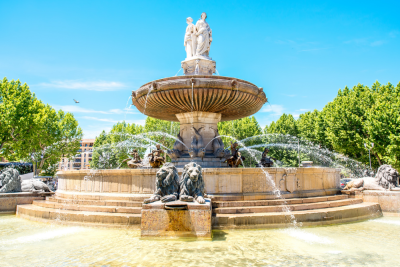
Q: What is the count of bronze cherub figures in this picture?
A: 4